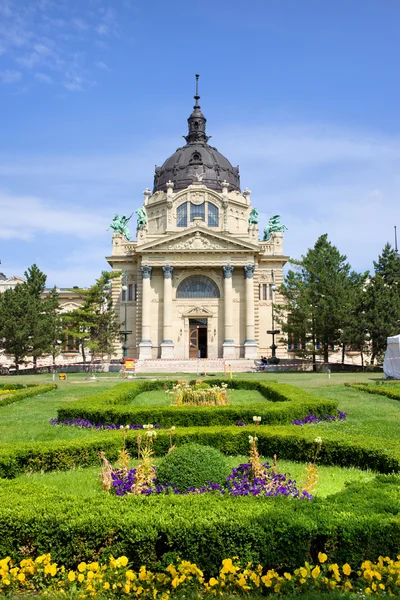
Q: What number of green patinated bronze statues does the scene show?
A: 4